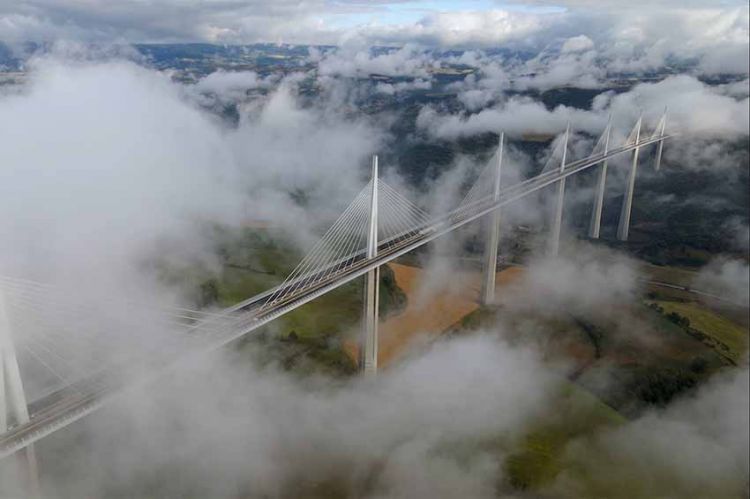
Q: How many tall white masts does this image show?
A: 7